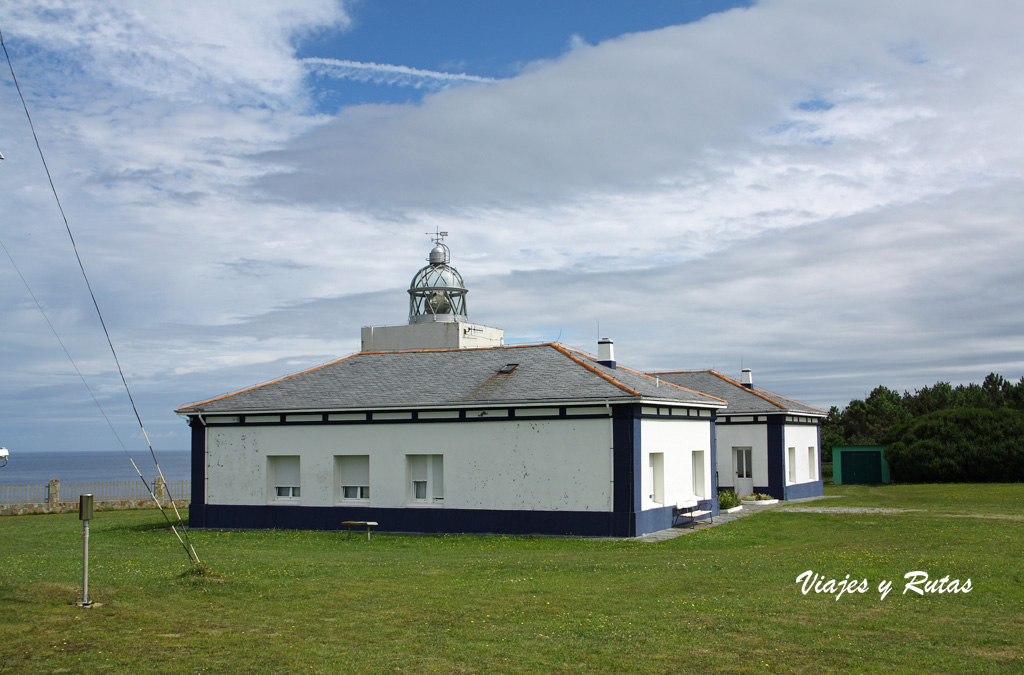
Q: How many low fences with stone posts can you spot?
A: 1